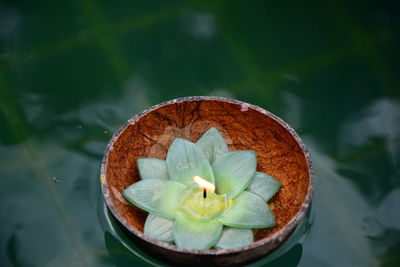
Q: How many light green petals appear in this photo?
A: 10